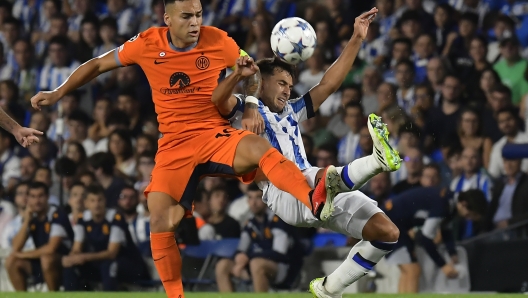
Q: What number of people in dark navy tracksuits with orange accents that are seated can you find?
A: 3